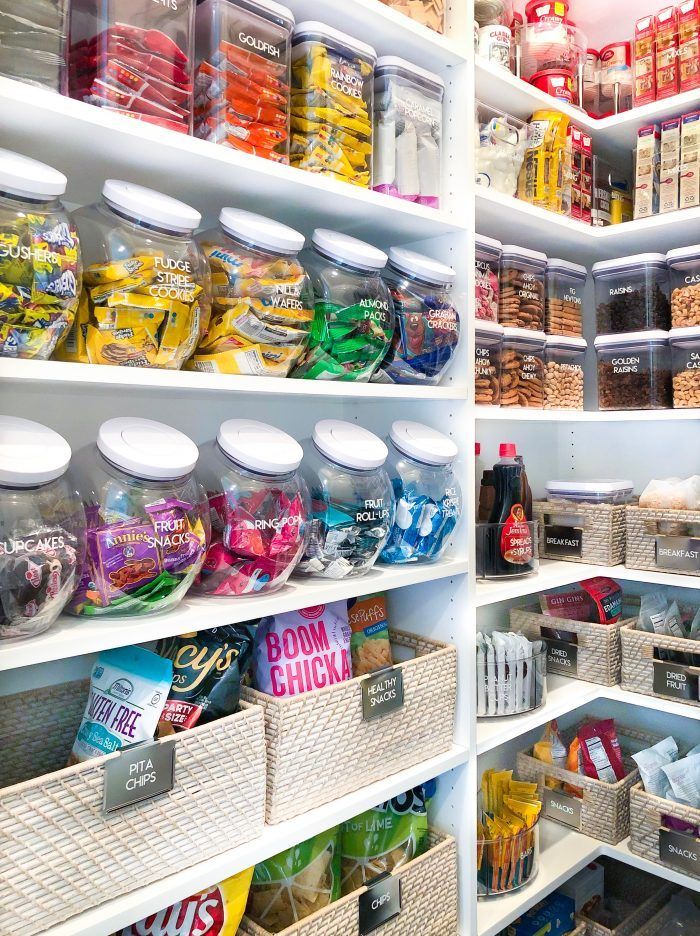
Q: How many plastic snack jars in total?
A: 10